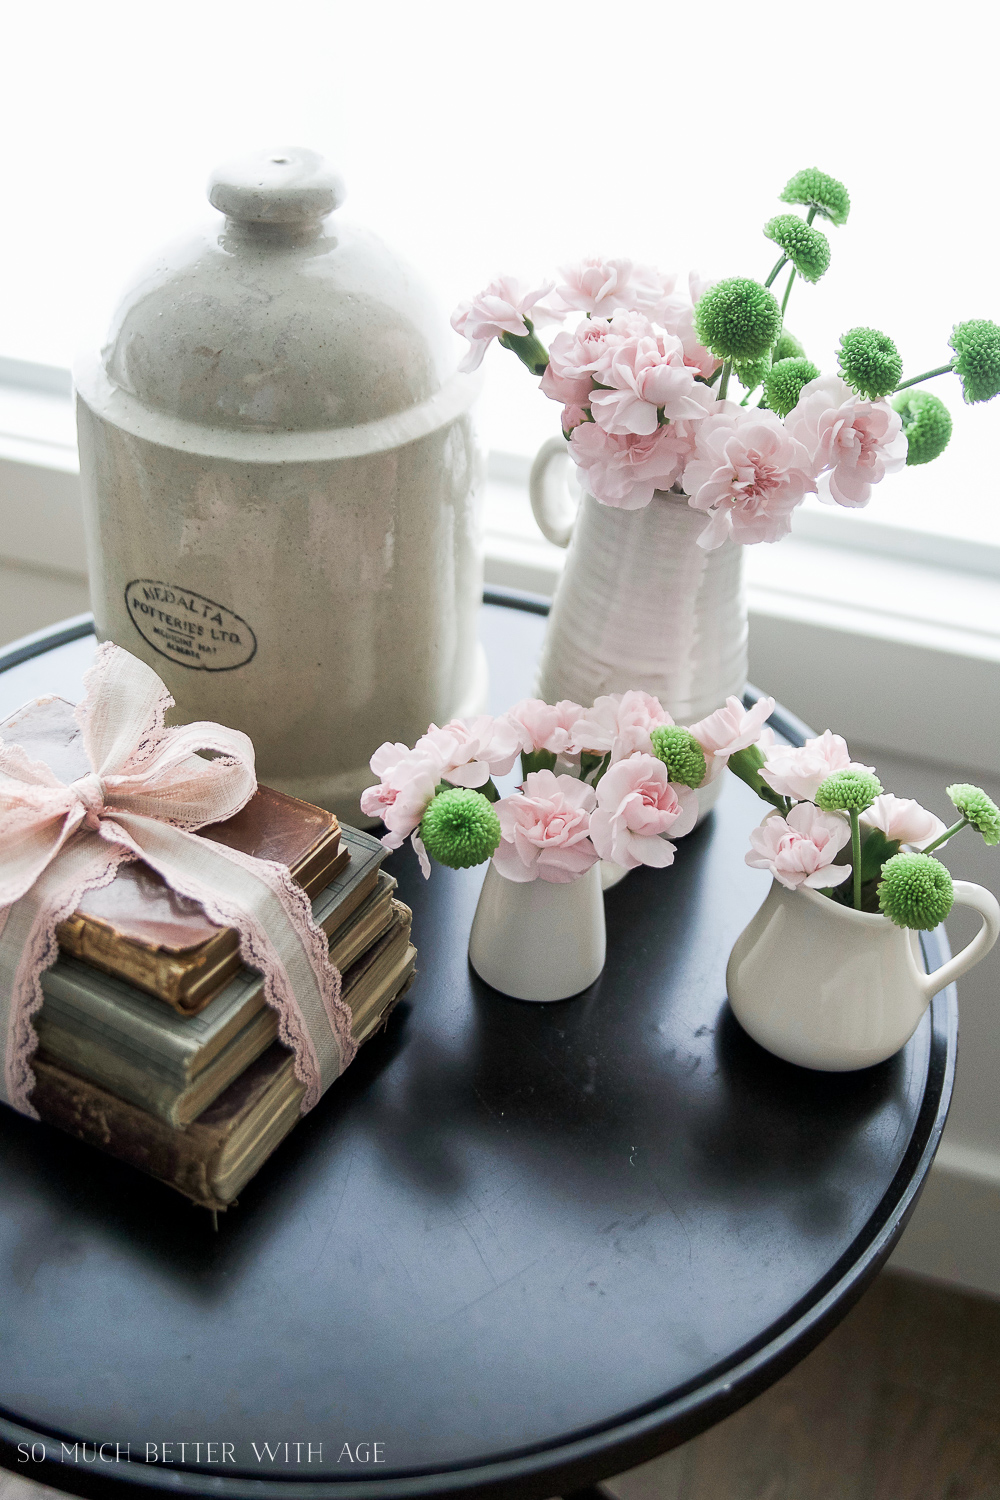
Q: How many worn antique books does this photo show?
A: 4